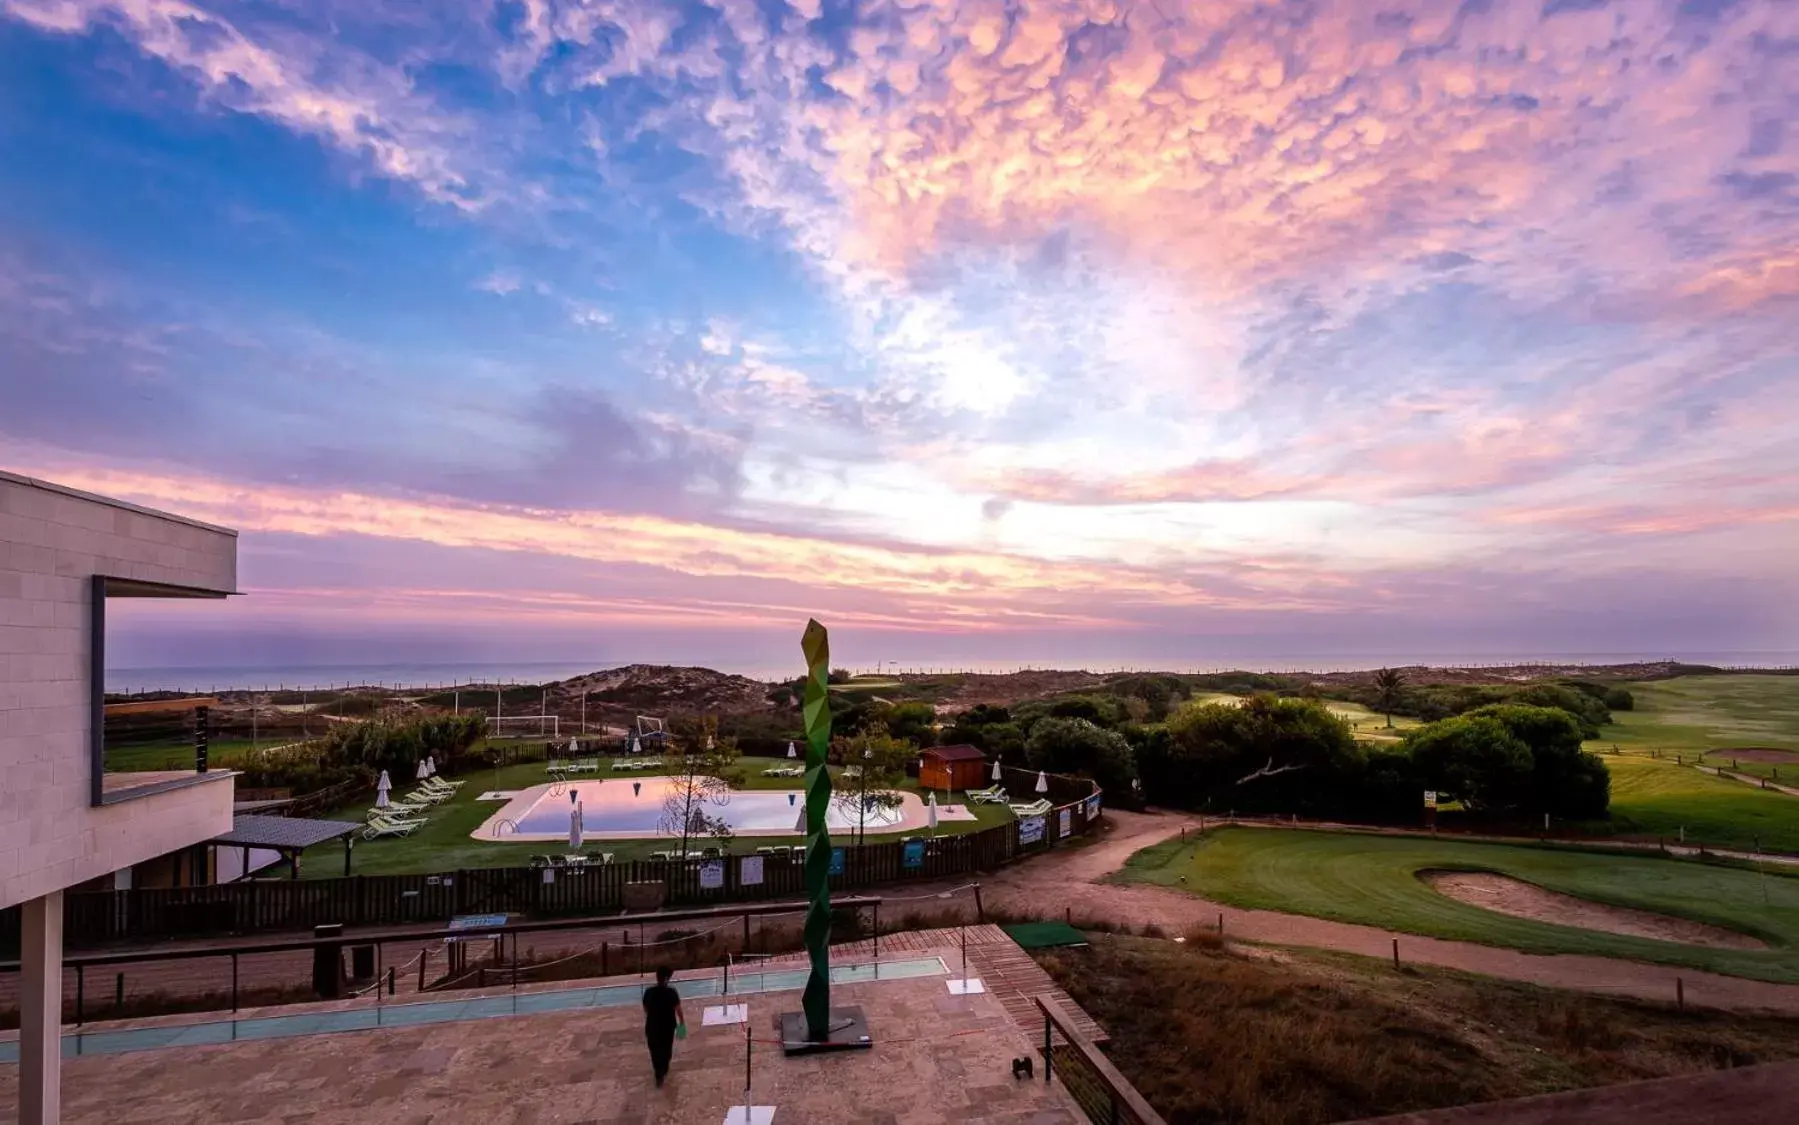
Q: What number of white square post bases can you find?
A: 3